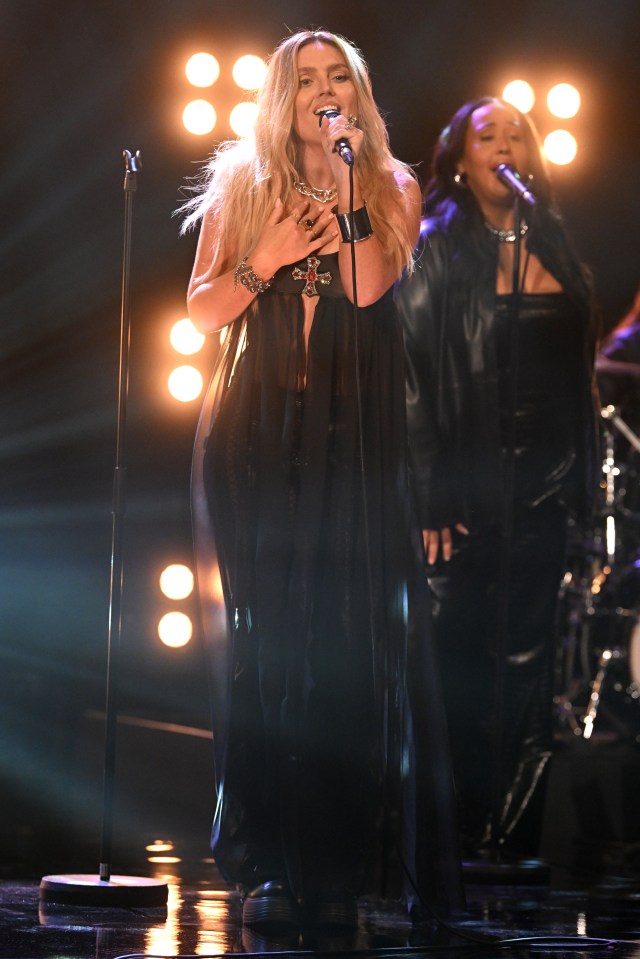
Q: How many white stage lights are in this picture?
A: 11